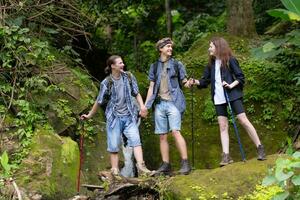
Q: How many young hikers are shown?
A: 3